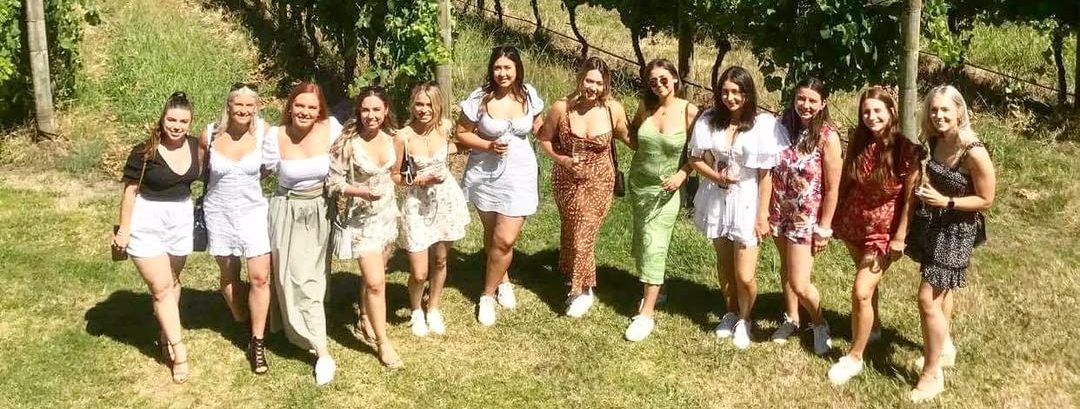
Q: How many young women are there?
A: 12